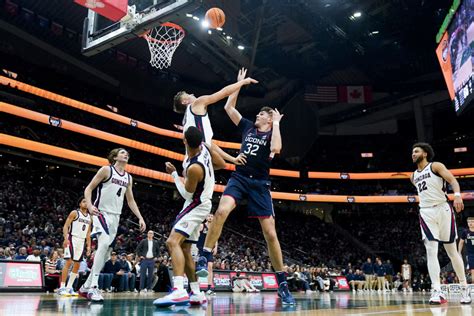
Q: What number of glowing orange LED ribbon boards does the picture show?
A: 3